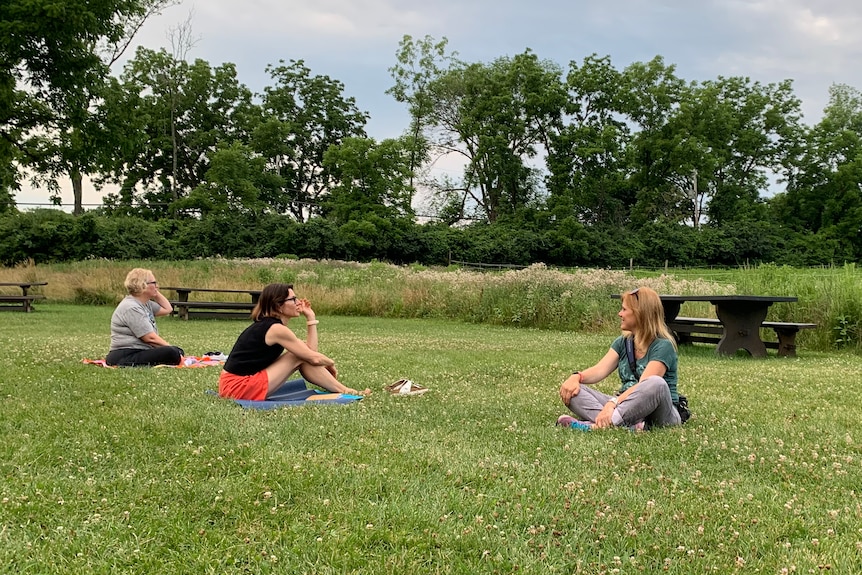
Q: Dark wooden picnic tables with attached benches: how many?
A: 3